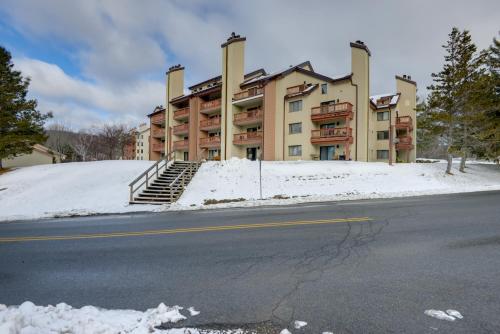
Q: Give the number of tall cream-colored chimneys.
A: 4